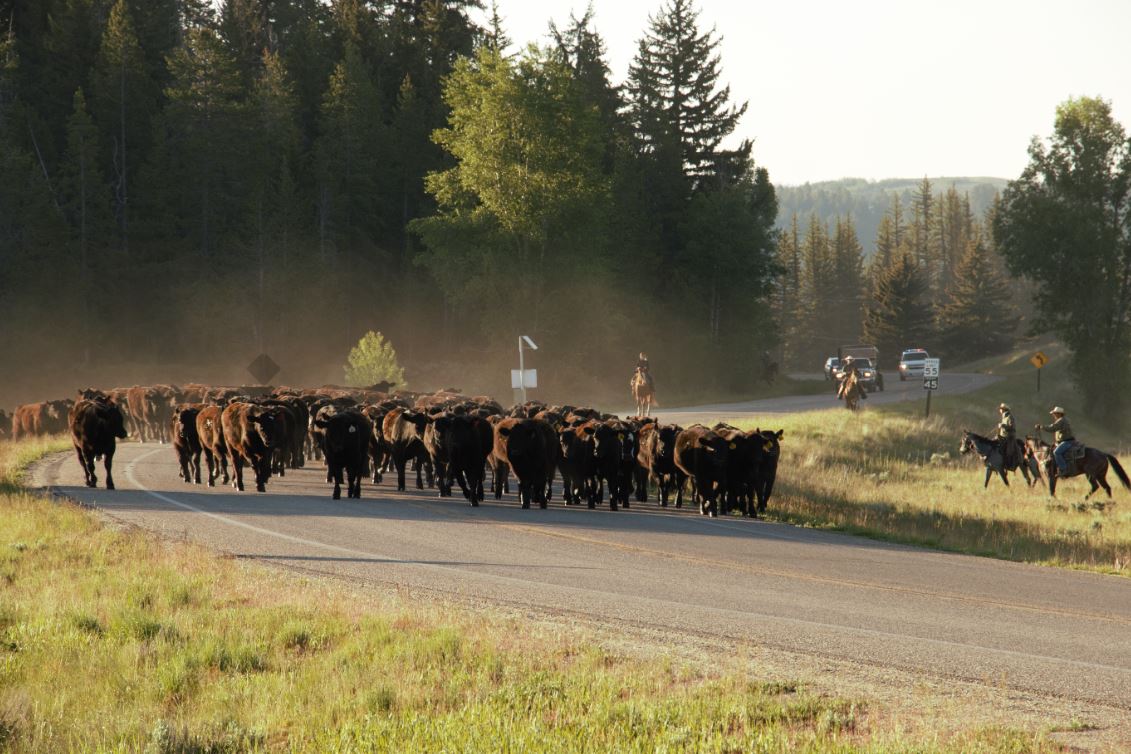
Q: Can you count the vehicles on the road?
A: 3